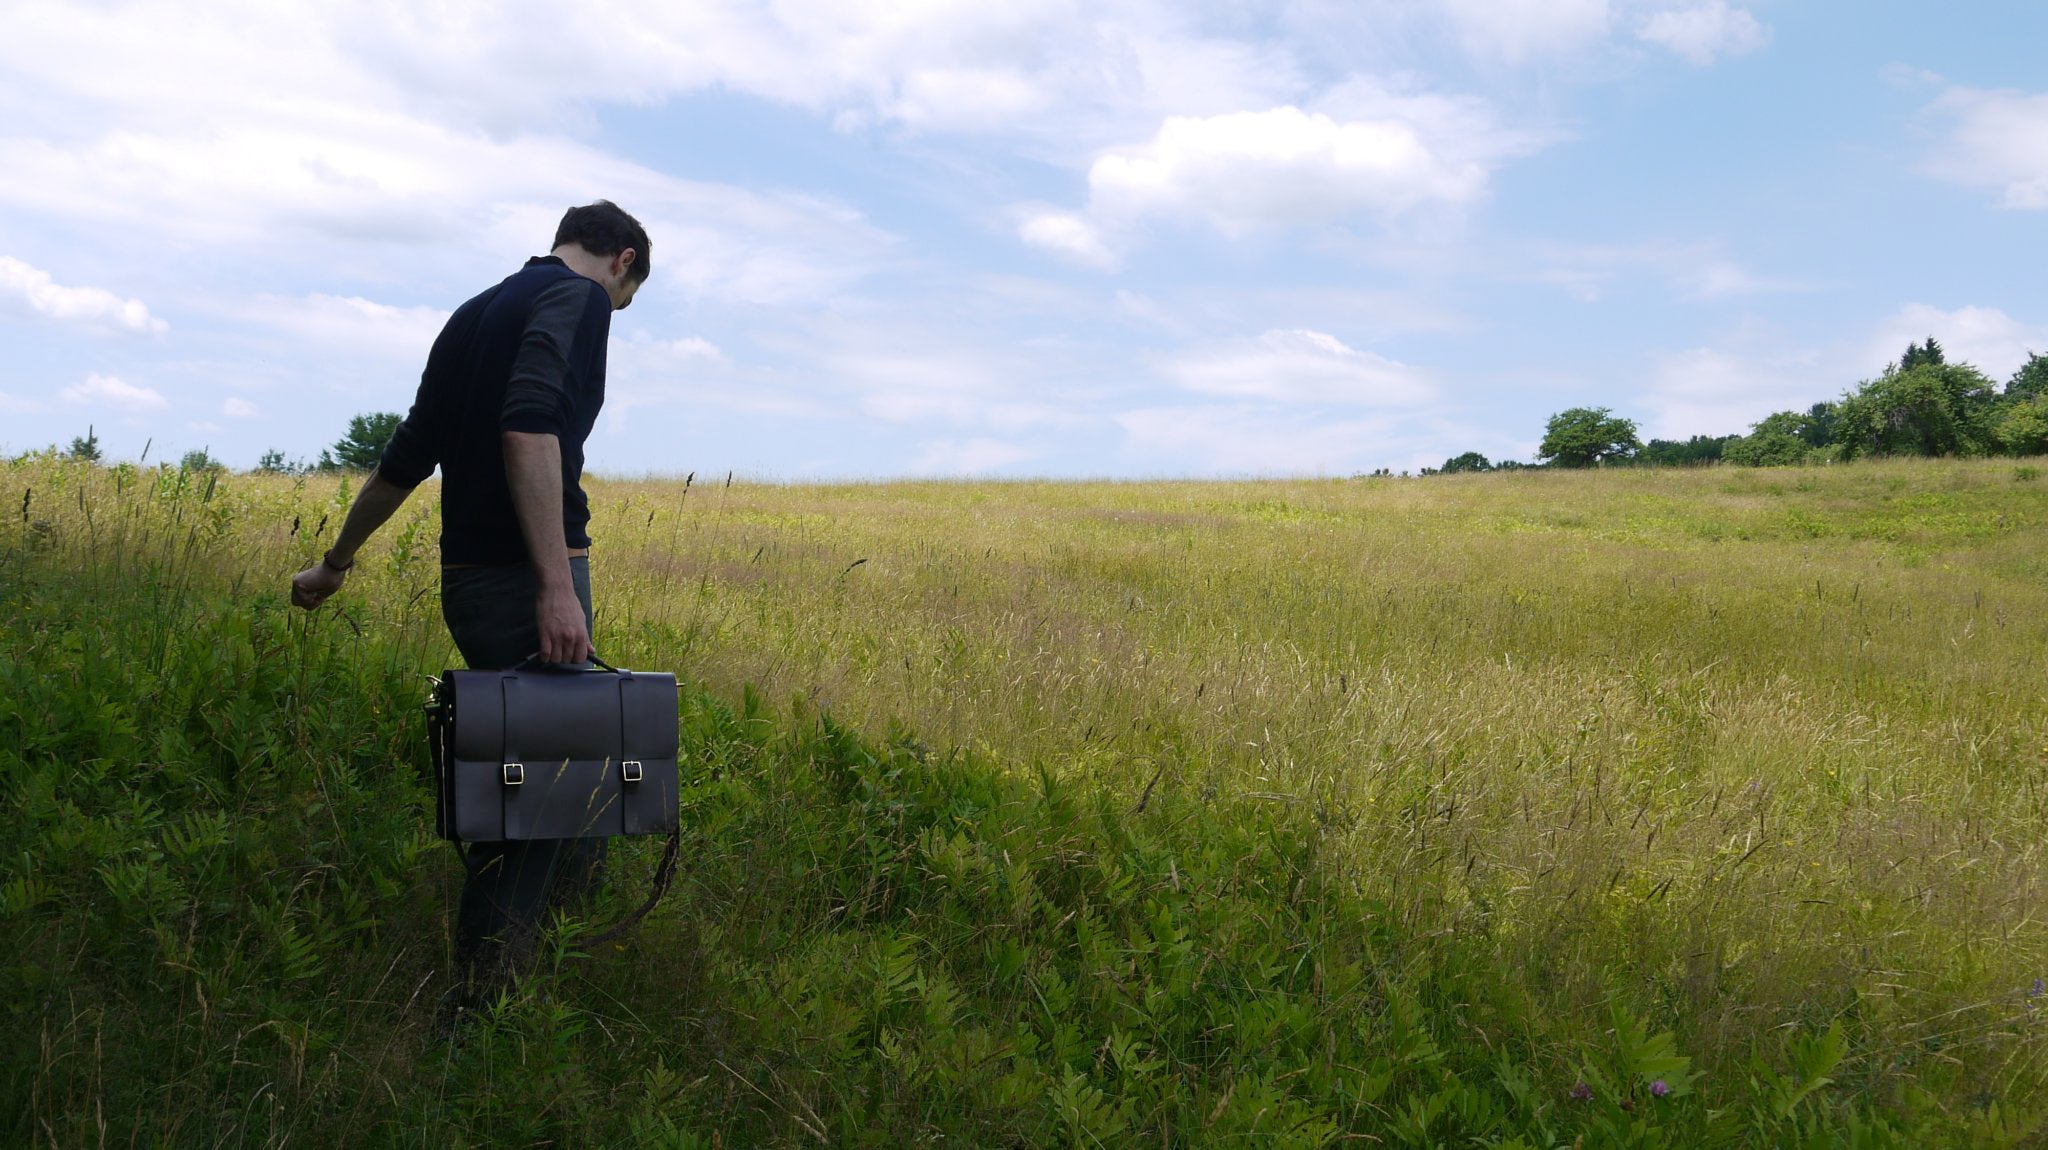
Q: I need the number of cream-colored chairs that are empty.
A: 0